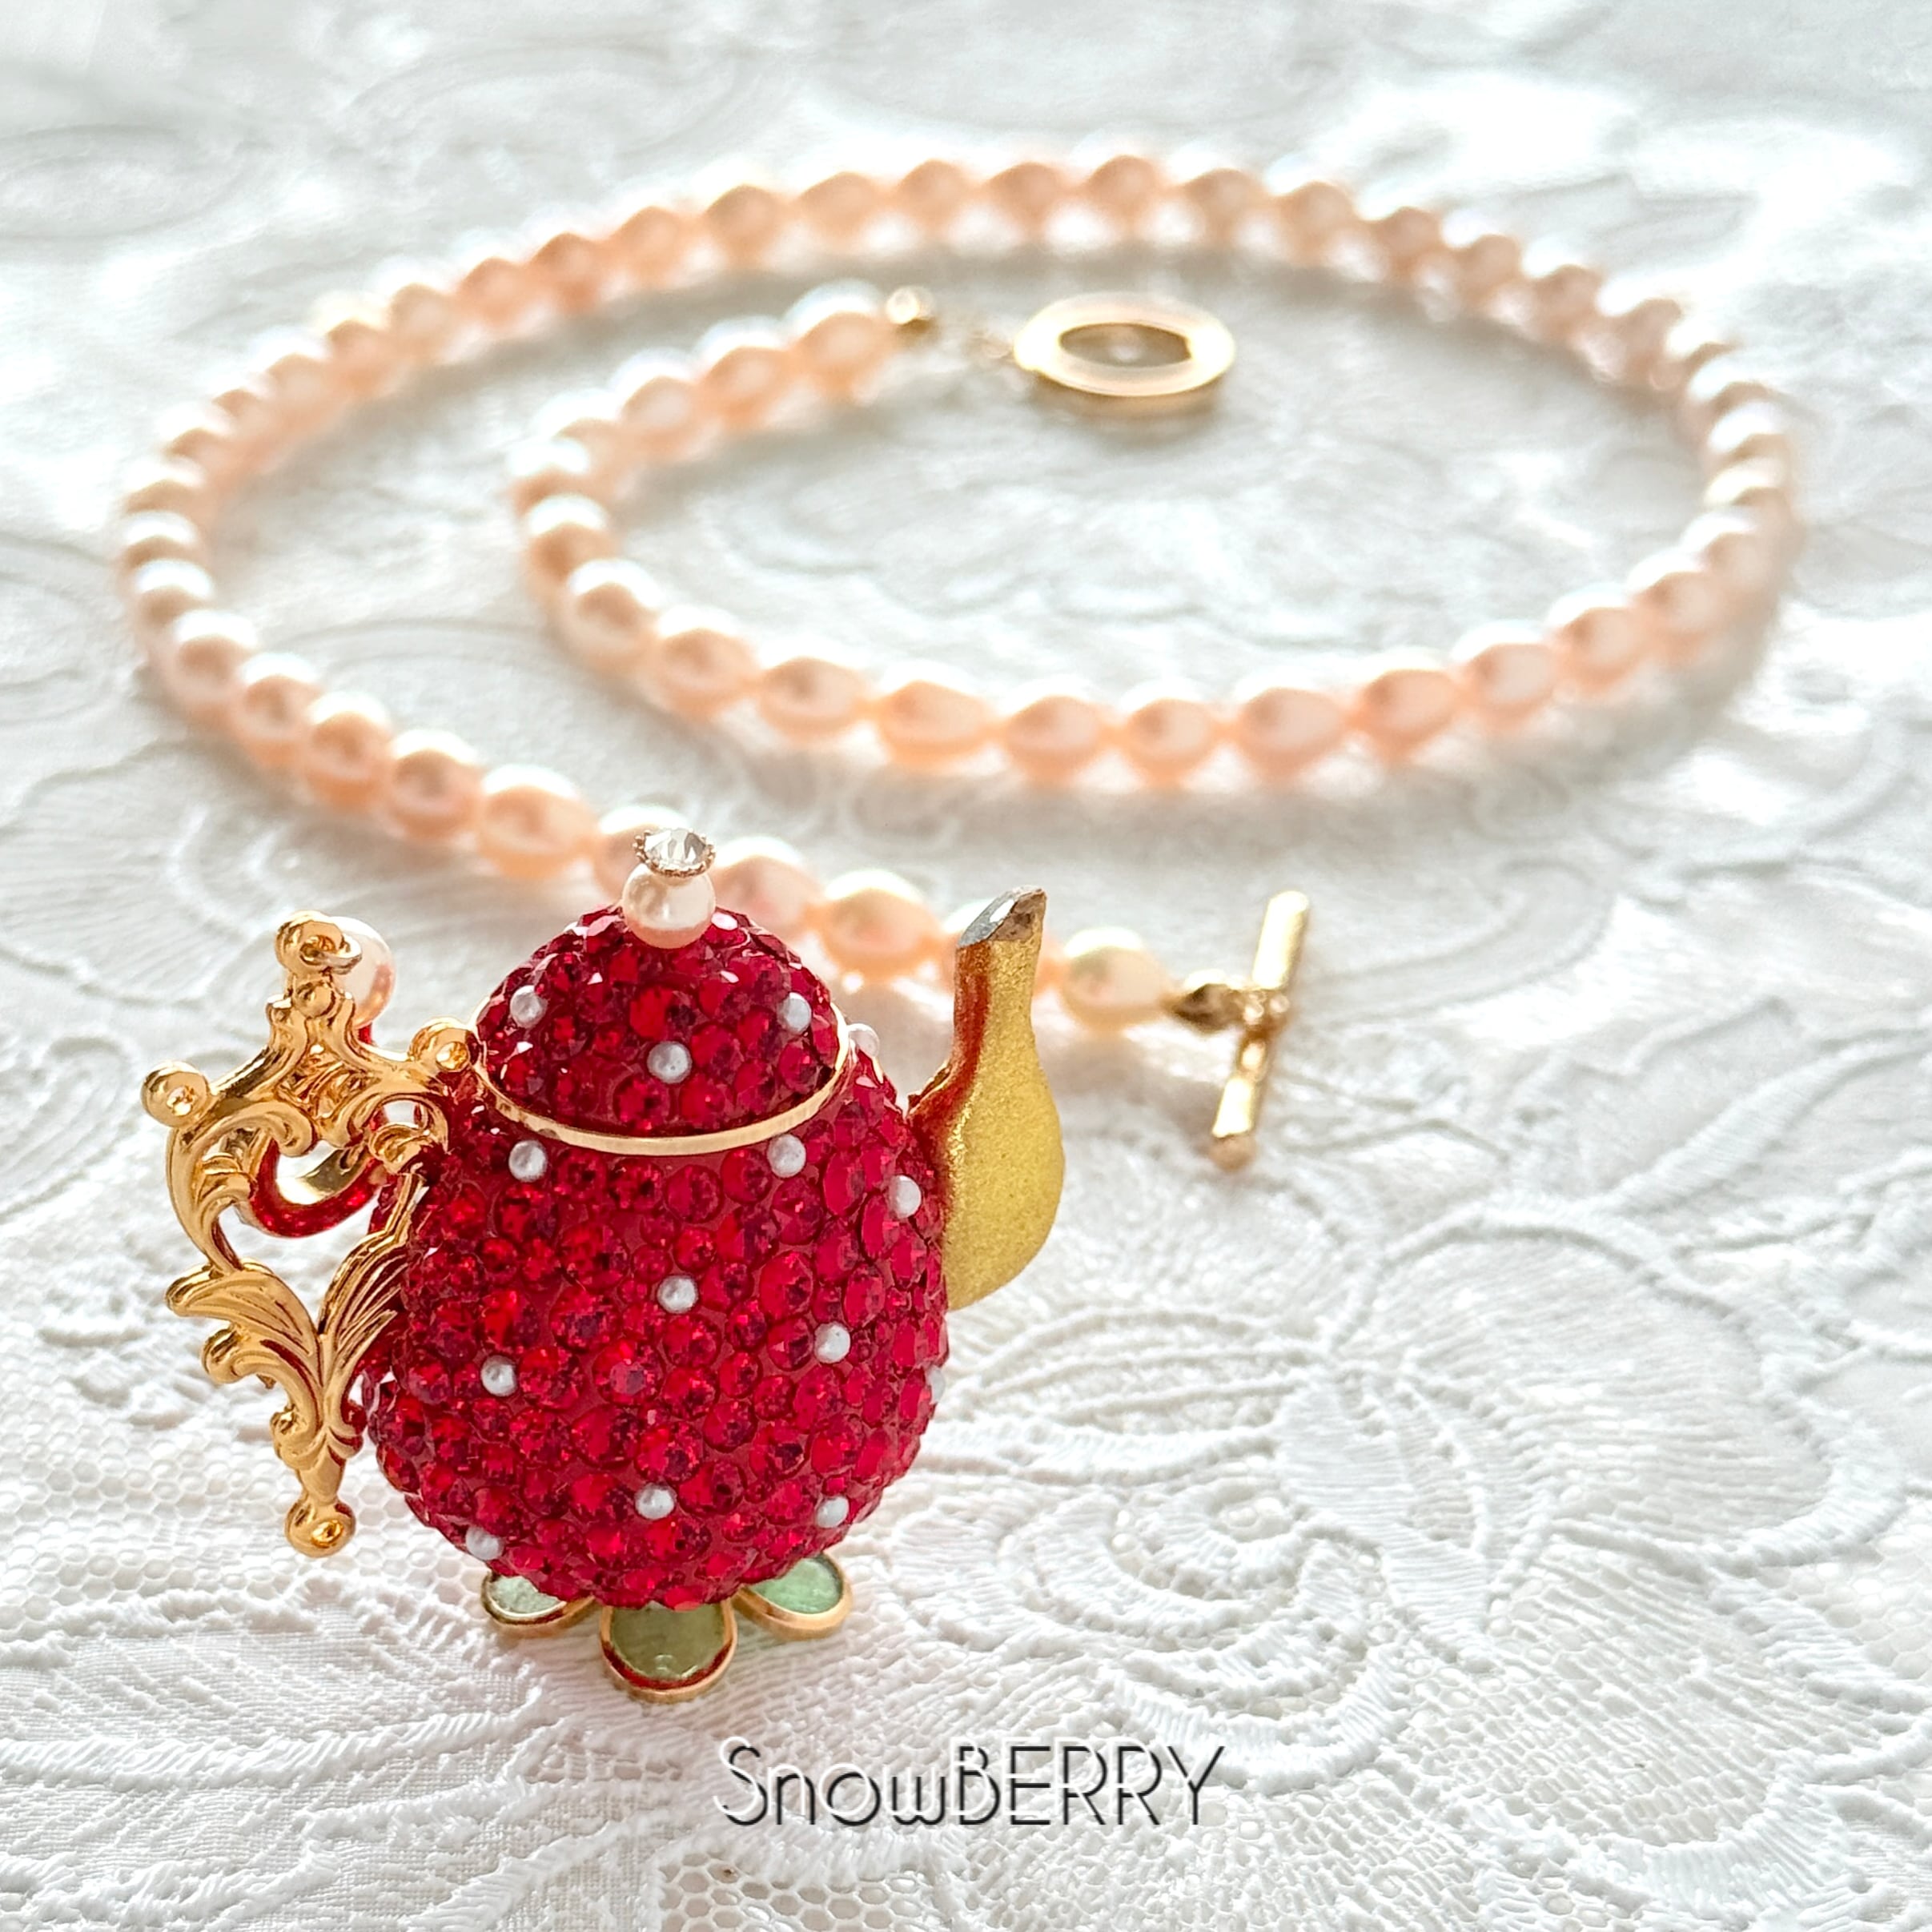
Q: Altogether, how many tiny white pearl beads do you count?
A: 14